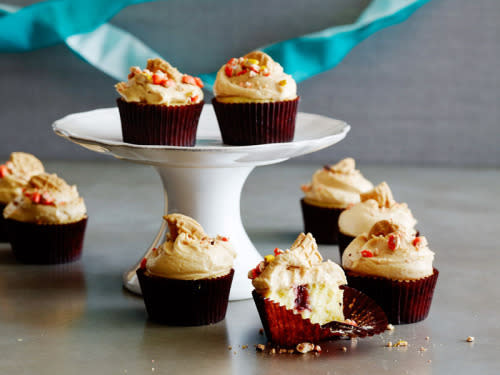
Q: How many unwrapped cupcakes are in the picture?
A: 1